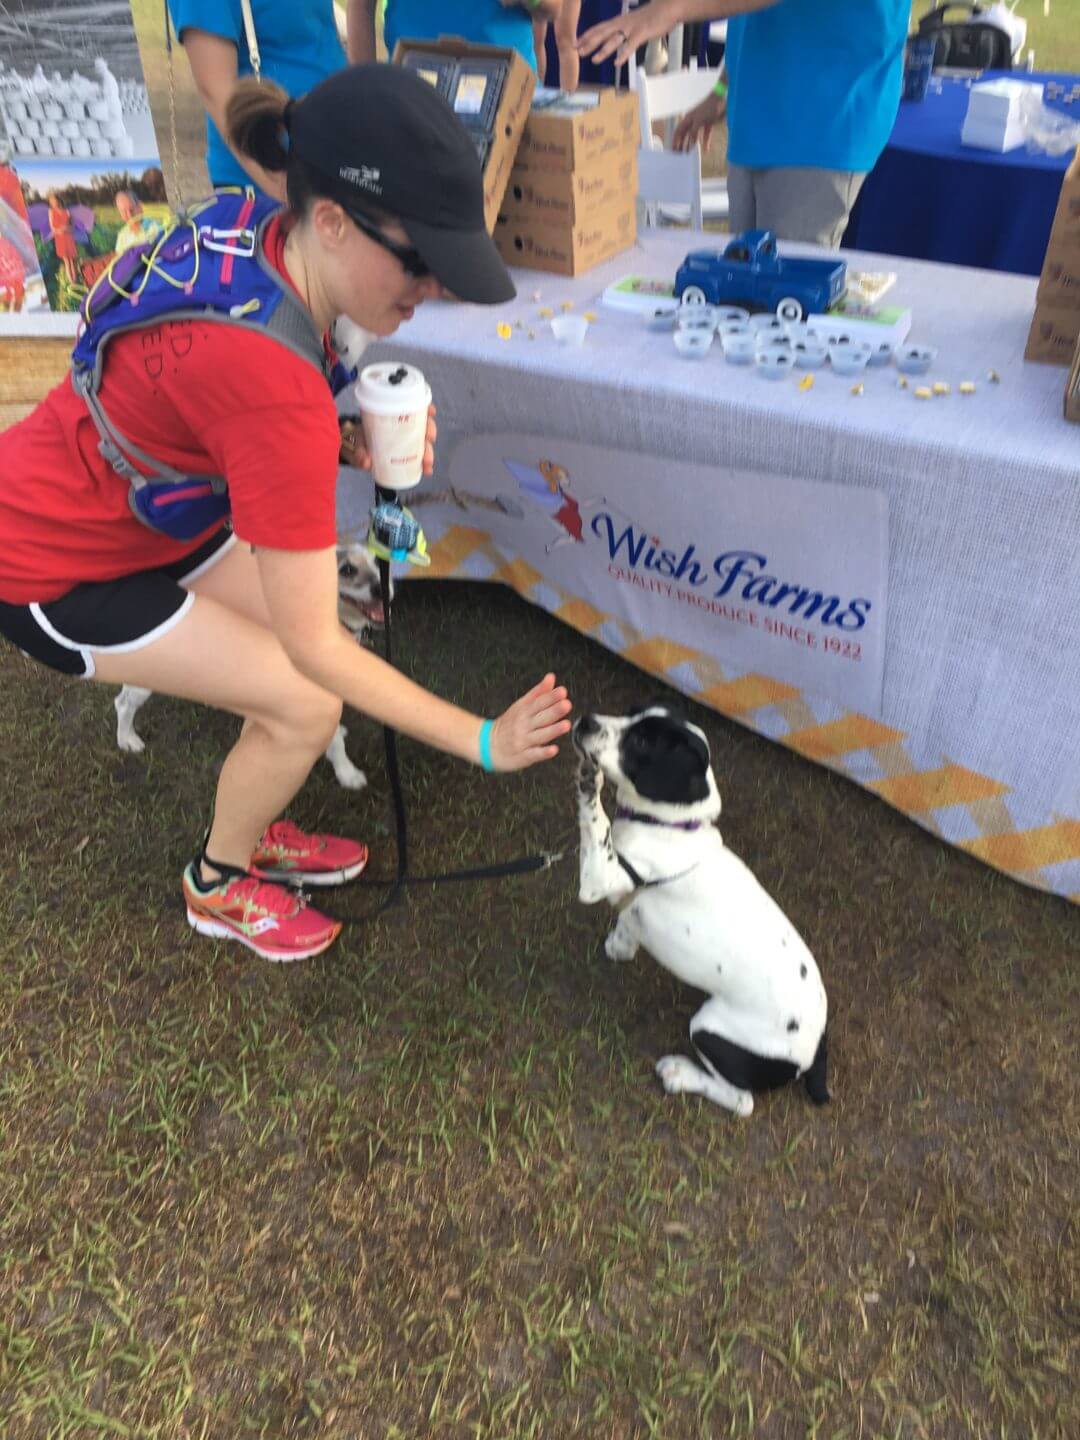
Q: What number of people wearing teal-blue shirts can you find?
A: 3